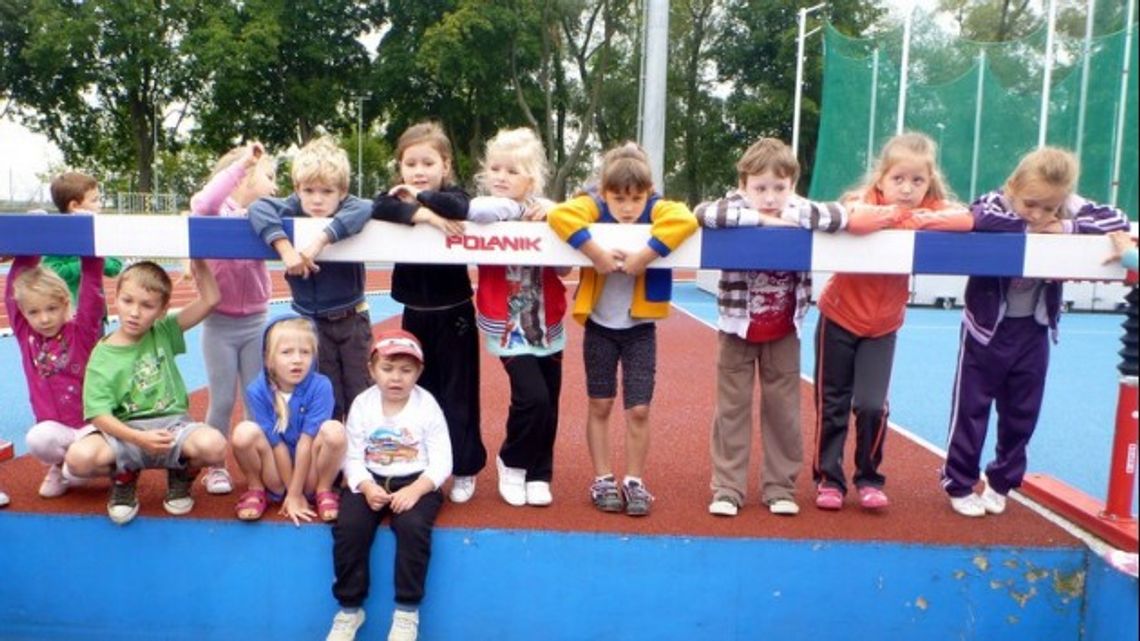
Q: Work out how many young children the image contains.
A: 13